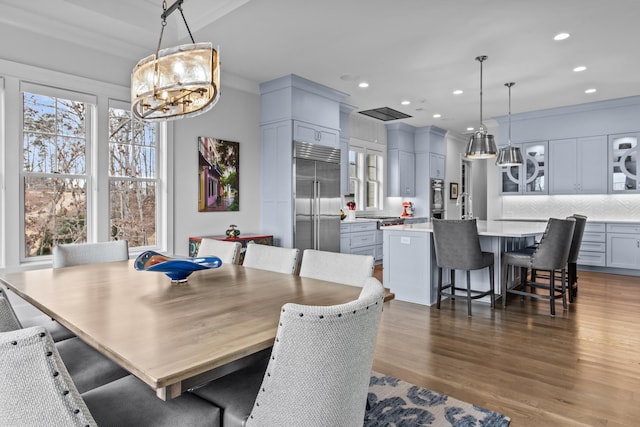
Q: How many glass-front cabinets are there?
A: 3